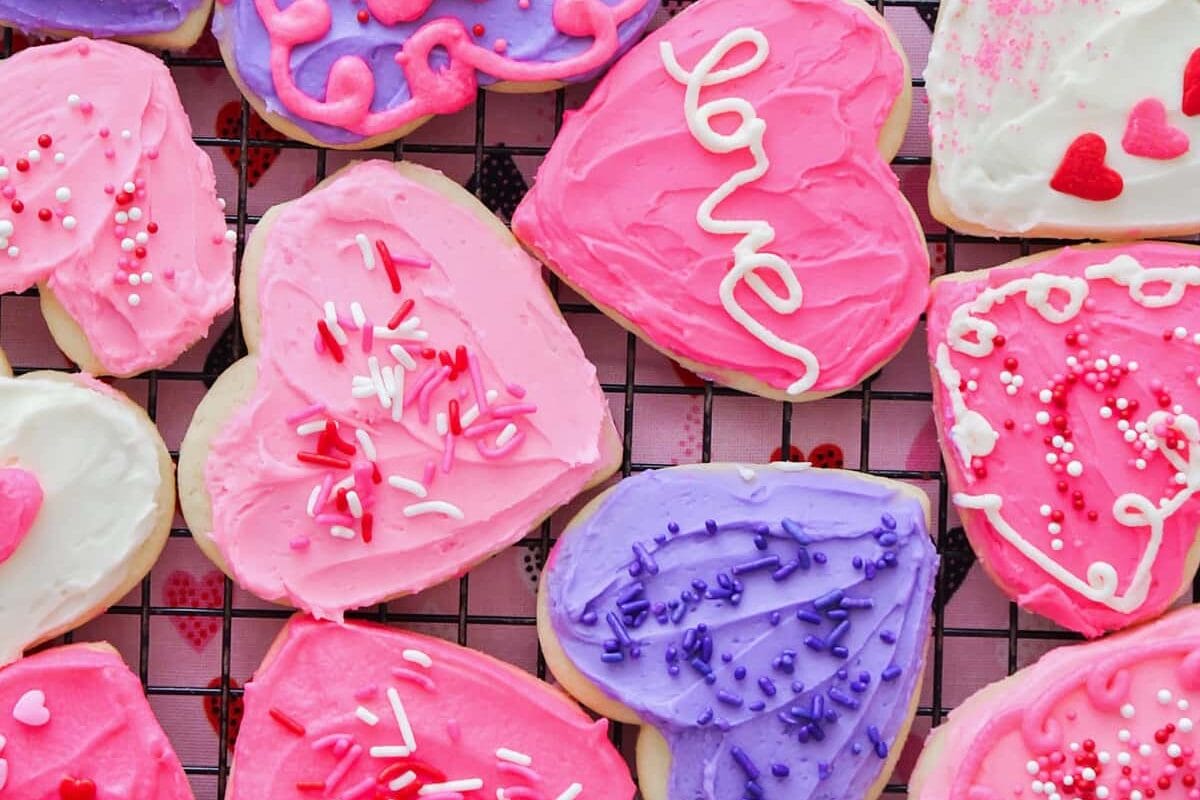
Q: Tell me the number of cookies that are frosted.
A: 12